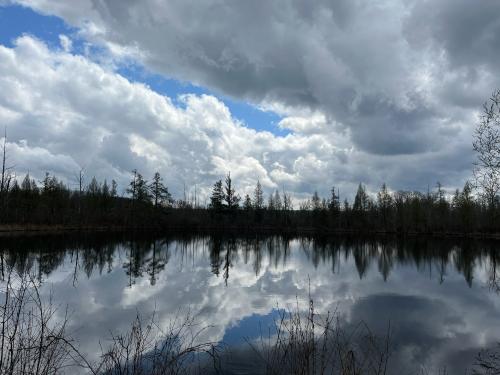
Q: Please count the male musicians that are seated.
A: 0